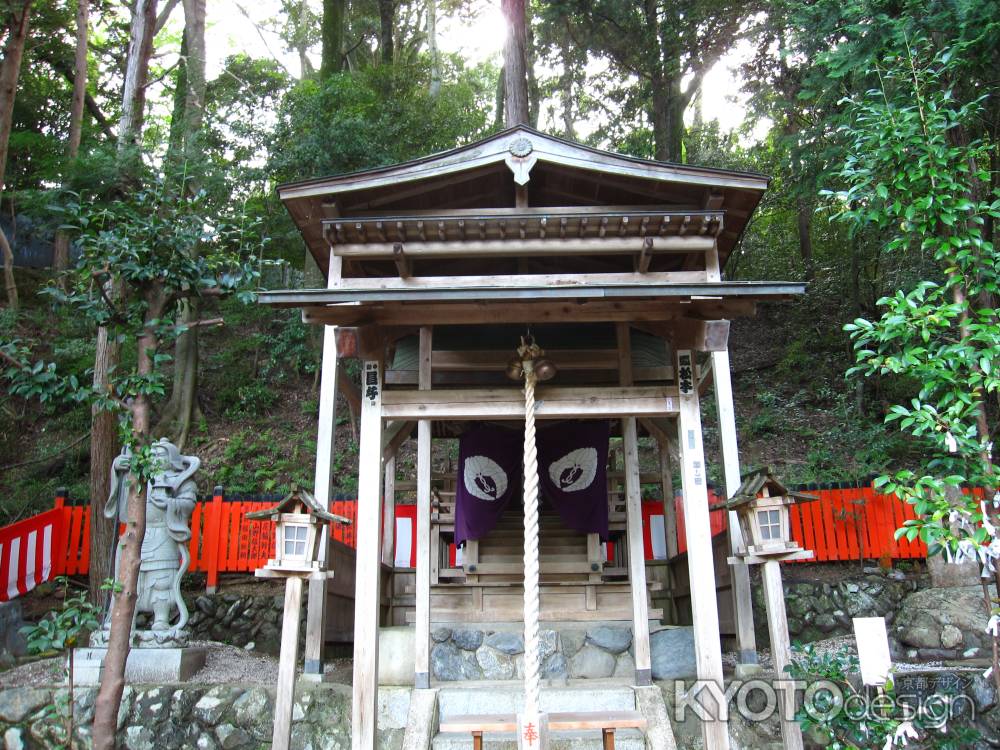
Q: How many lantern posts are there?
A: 2